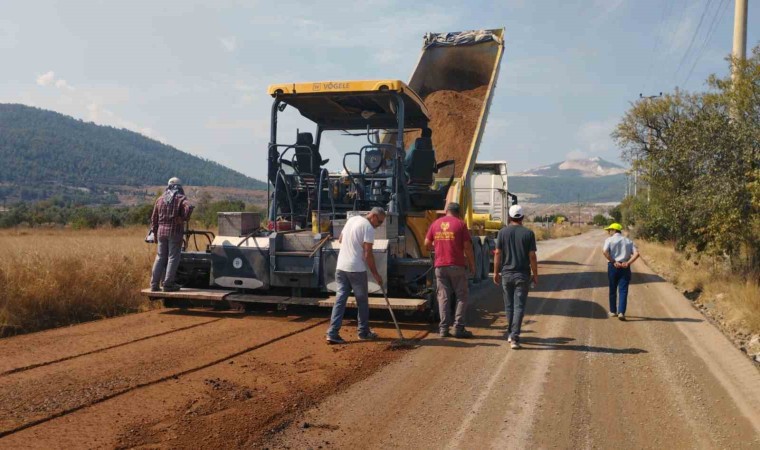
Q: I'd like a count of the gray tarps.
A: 1